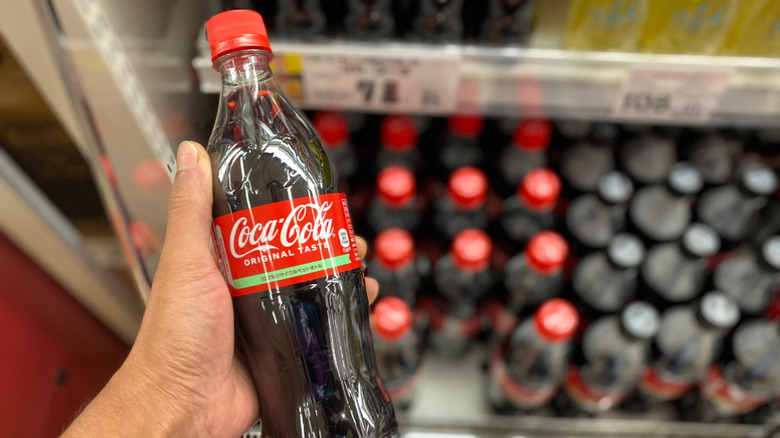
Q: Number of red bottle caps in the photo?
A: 13